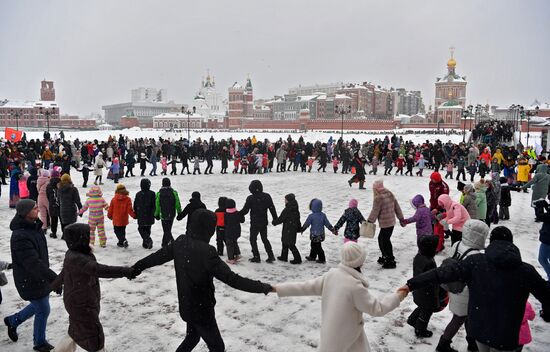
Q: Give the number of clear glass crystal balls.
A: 0